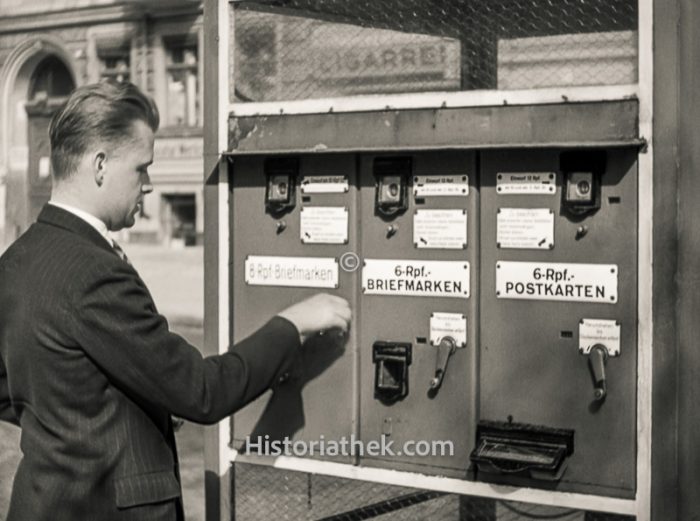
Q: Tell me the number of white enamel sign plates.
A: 11